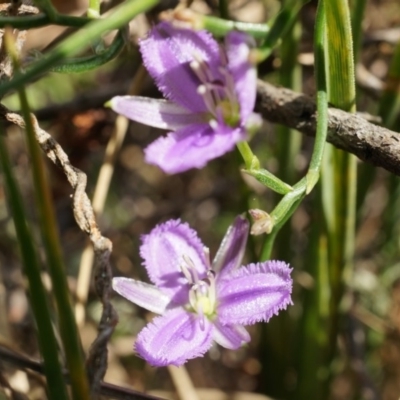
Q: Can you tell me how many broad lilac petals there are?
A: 6